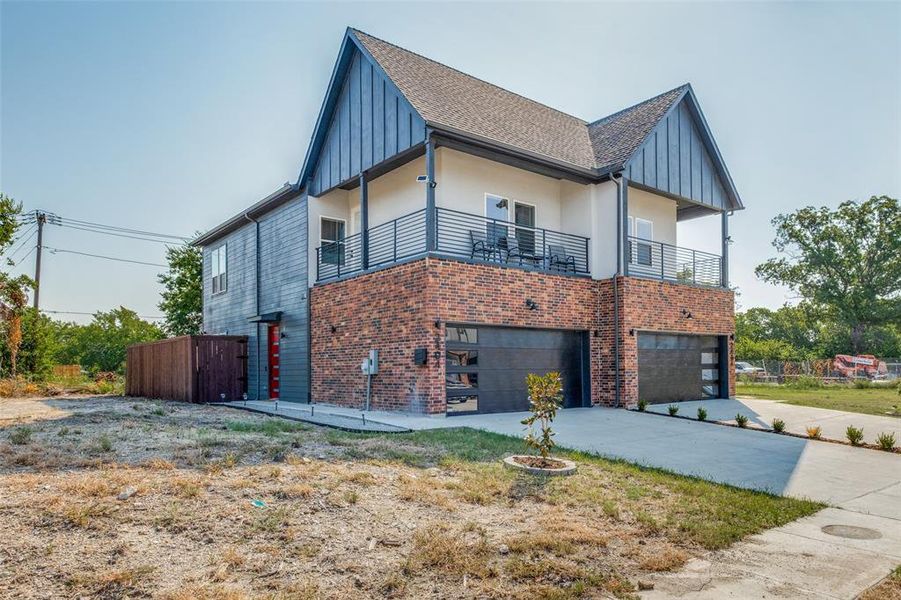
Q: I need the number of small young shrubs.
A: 8